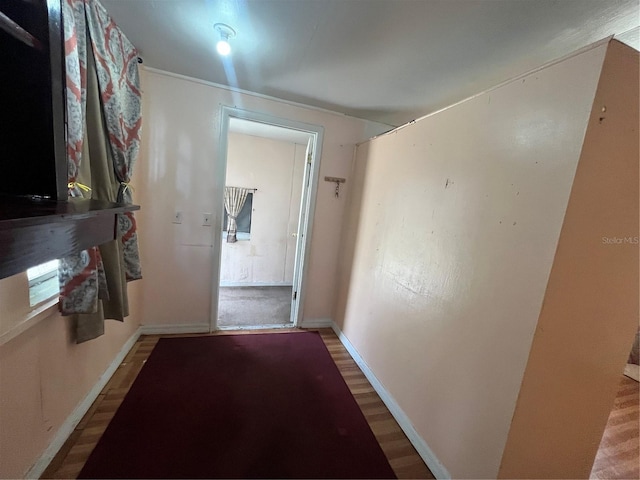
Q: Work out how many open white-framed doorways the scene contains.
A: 1